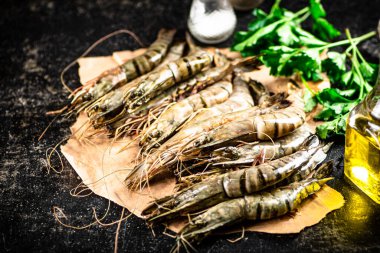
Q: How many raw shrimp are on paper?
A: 11